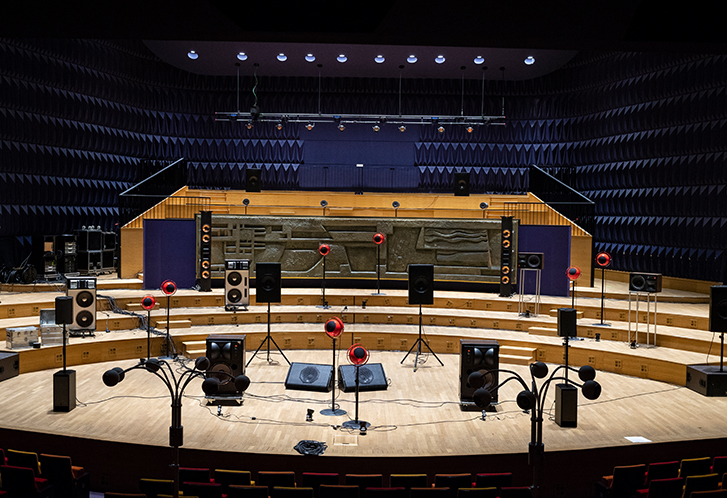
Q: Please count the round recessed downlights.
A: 10